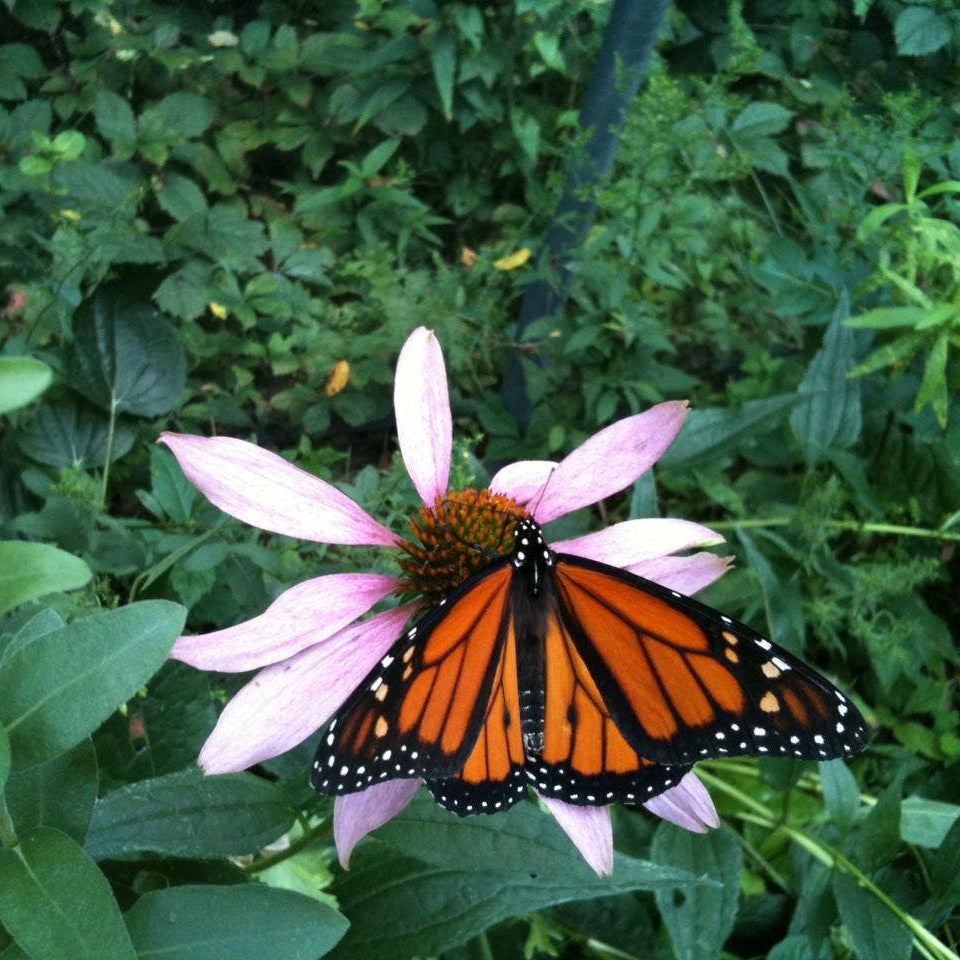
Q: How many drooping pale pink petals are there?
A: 11